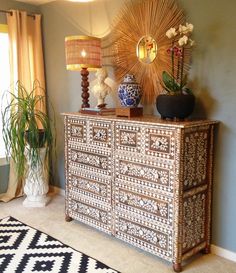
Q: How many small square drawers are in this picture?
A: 4